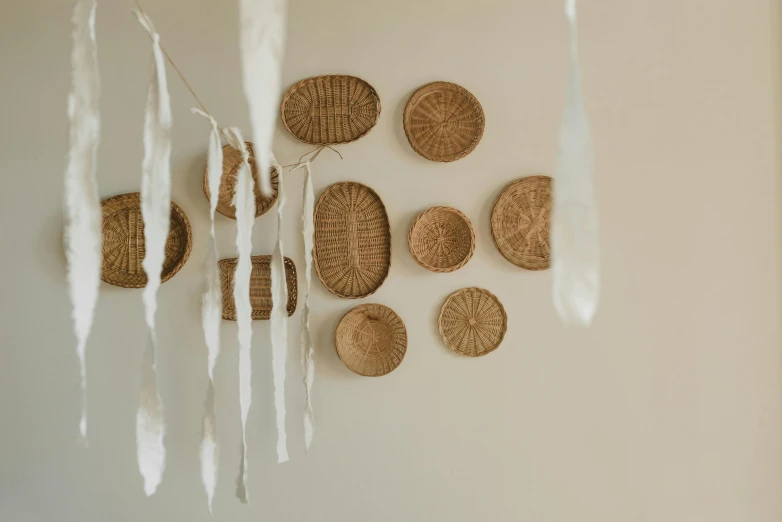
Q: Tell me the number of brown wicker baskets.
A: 10